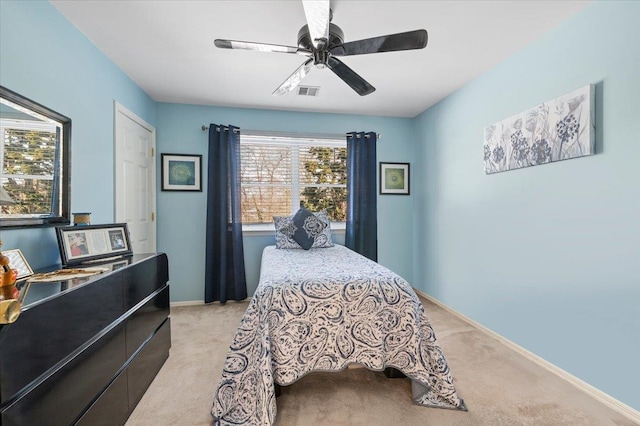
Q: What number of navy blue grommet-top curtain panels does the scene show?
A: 2